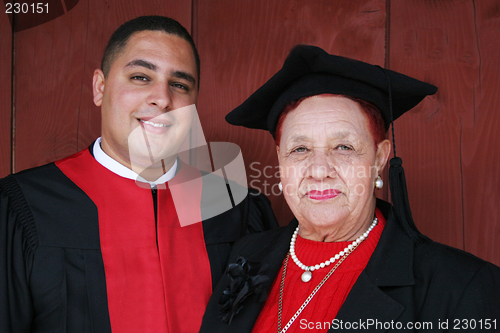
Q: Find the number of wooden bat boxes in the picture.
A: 0